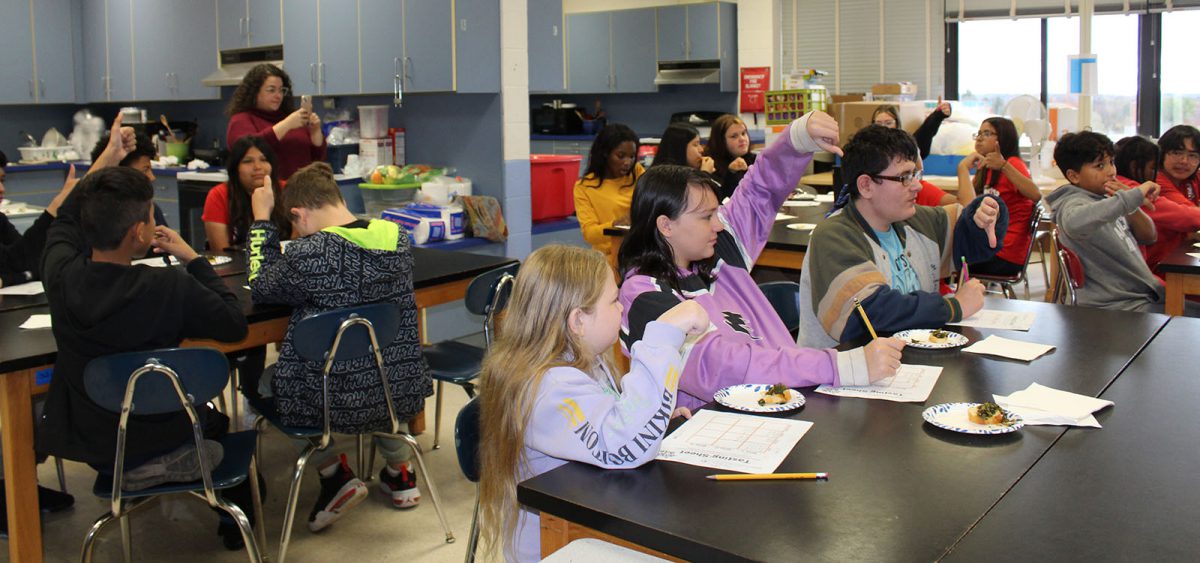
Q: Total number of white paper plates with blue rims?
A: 3